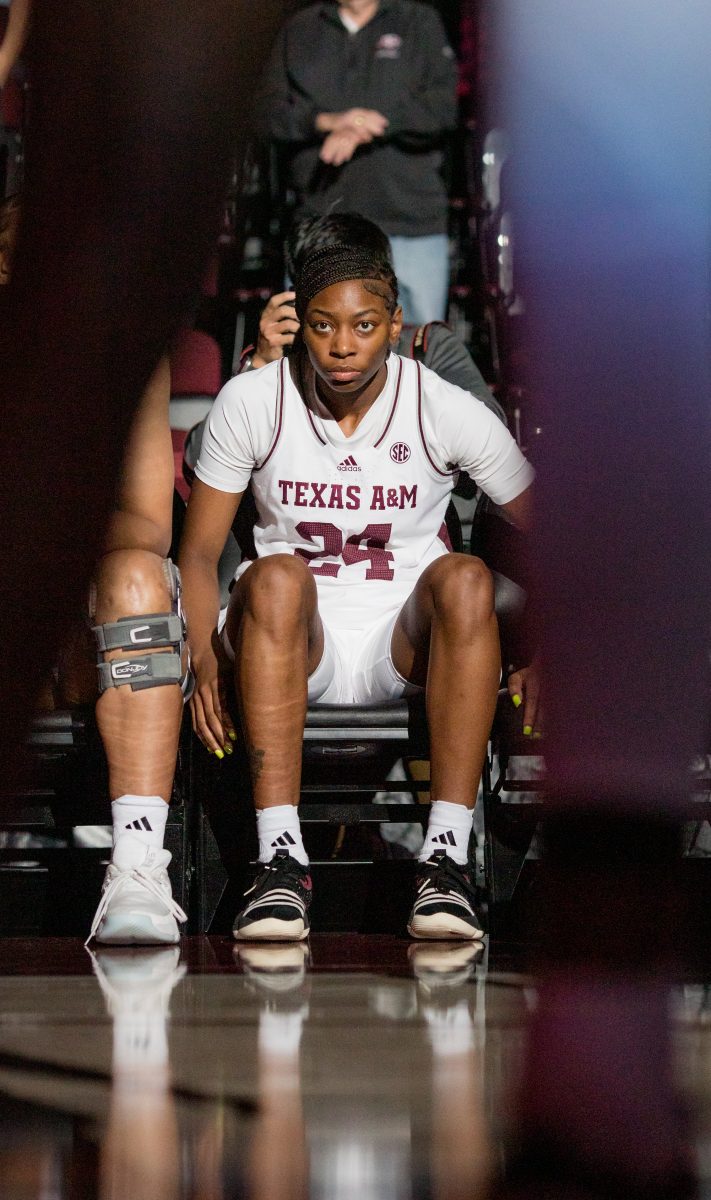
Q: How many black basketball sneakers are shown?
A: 2